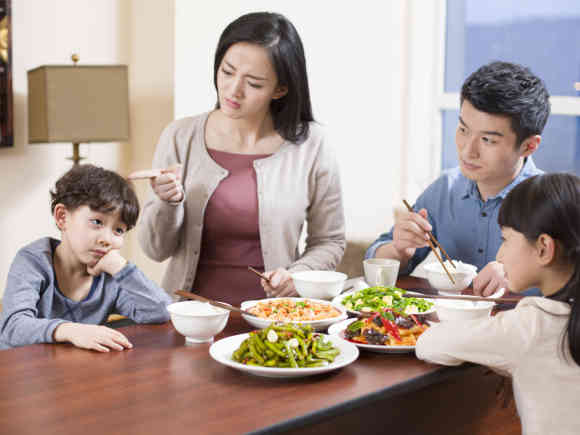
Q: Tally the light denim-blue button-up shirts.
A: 1